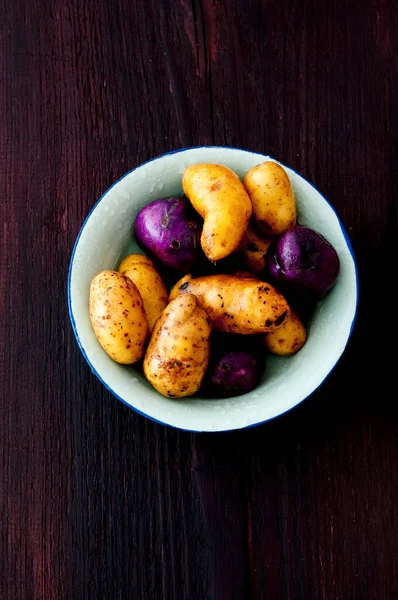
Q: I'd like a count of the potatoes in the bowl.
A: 11